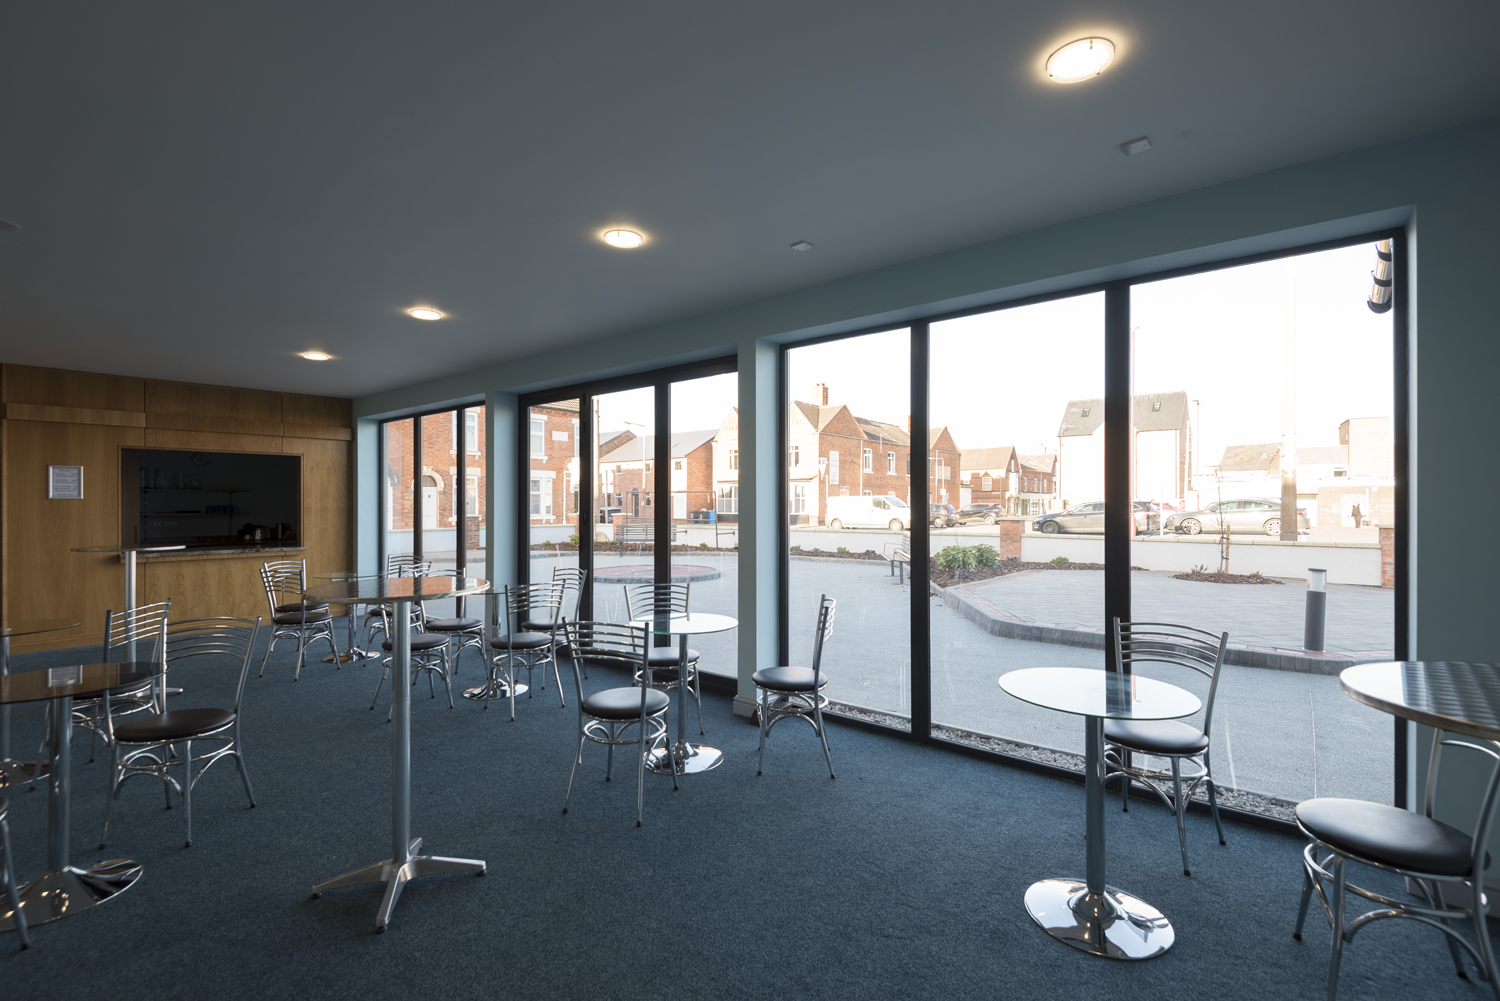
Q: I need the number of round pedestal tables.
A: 9